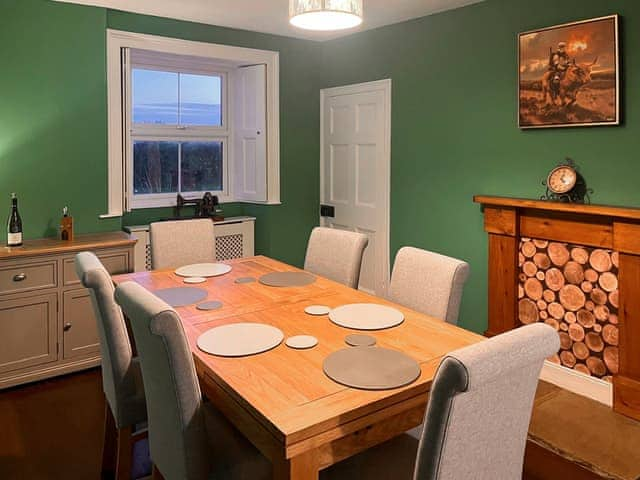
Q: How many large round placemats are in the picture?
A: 6